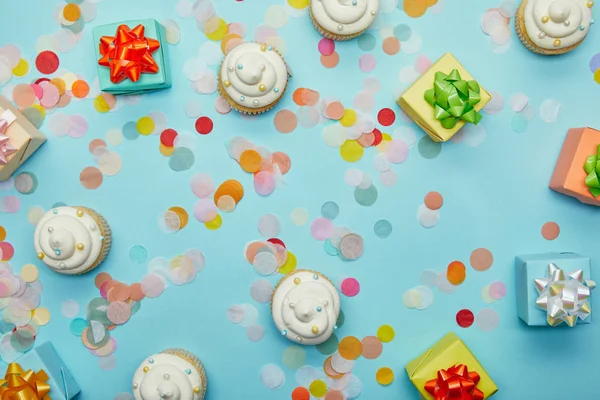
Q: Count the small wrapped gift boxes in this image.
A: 7